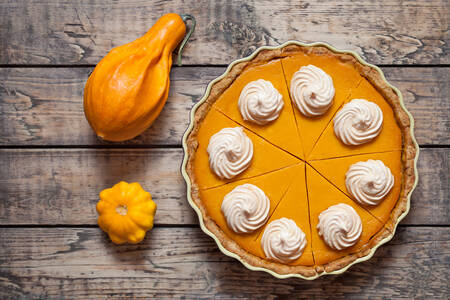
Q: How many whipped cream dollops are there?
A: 8